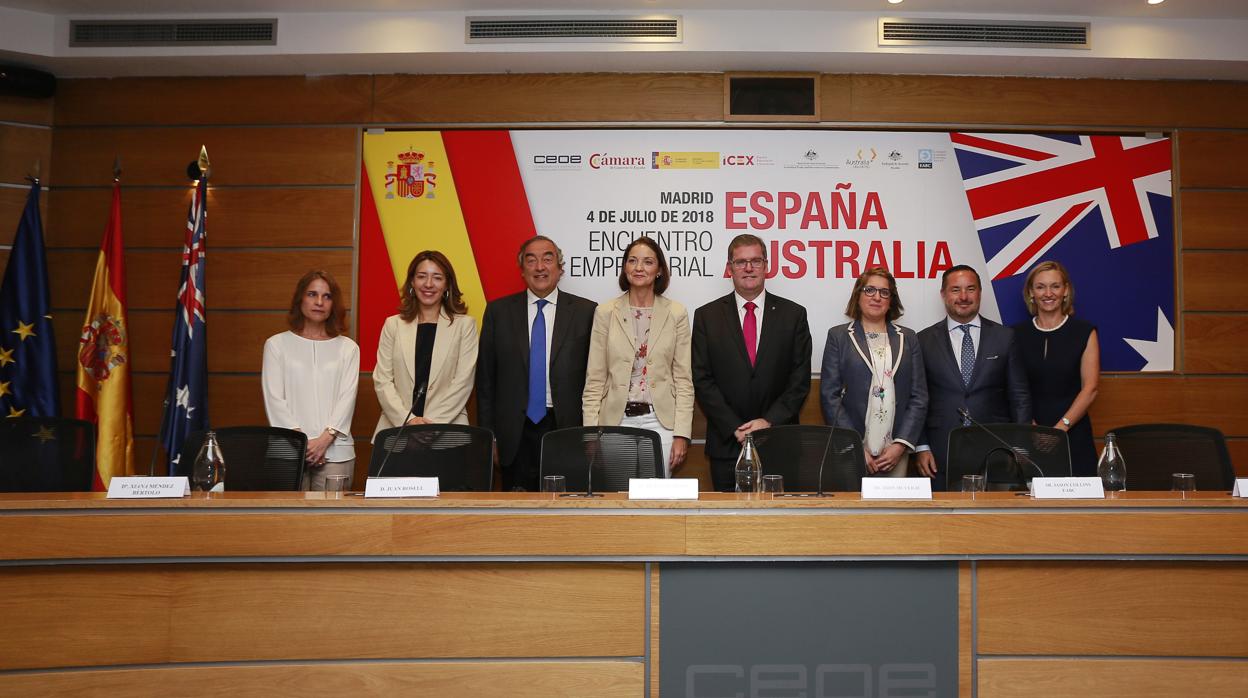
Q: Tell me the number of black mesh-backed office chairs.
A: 7